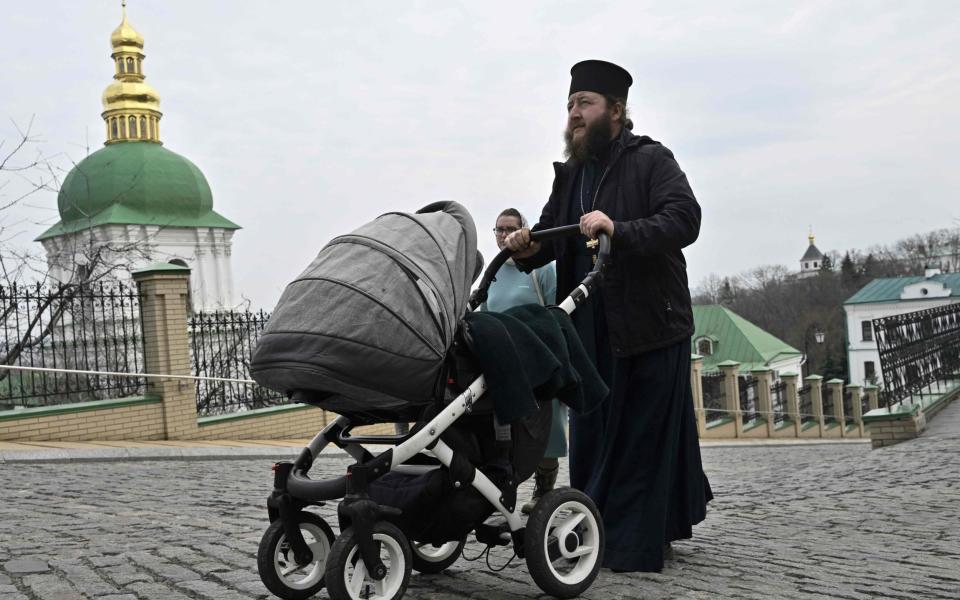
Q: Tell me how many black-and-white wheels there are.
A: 4